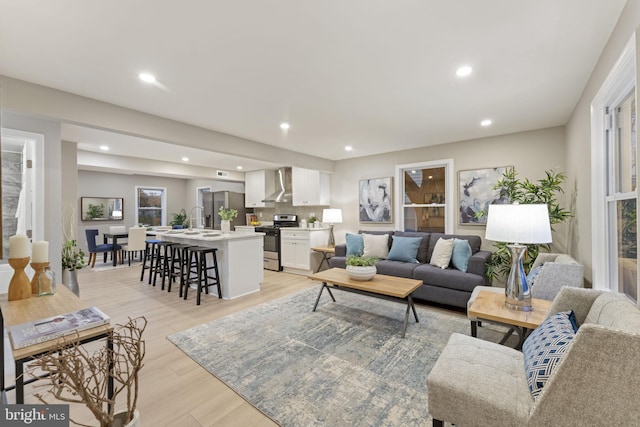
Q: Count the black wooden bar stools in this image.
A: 4